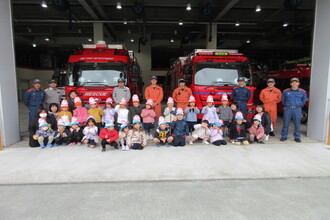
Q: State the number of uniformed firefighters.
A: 8